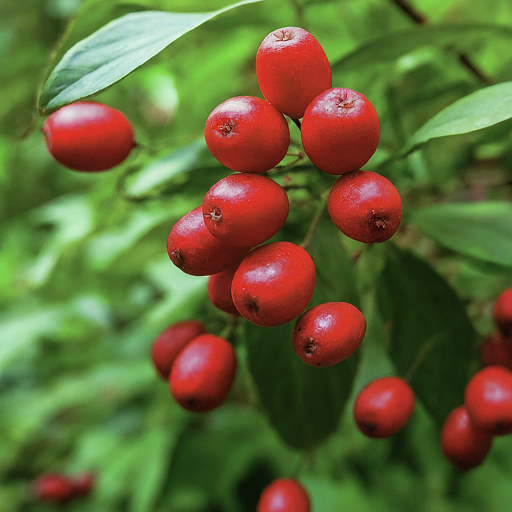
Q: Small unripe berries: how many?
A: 0